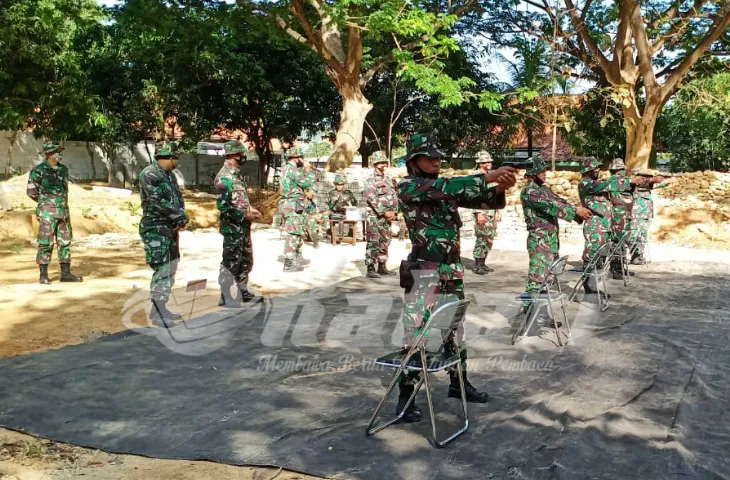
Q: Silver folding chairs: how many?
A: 5